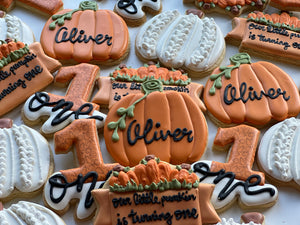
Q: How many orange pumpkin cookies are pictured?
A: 3